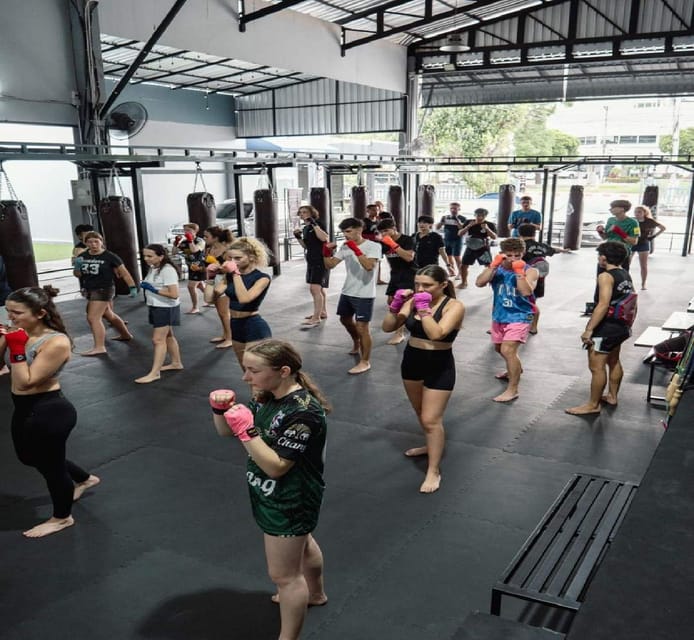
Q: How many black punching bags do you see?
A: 11